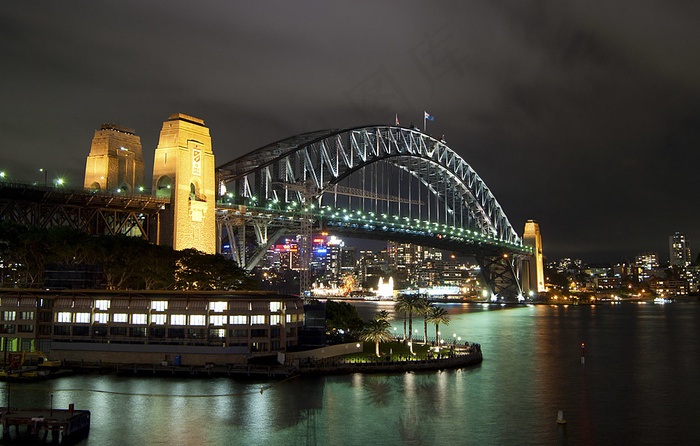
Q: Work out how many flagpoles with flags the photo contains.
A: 2